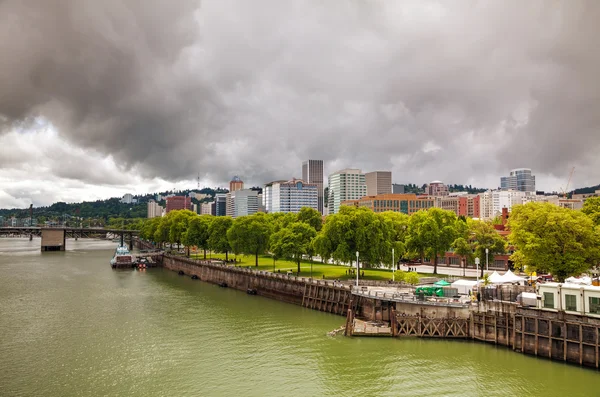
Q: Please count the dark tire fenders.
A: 4